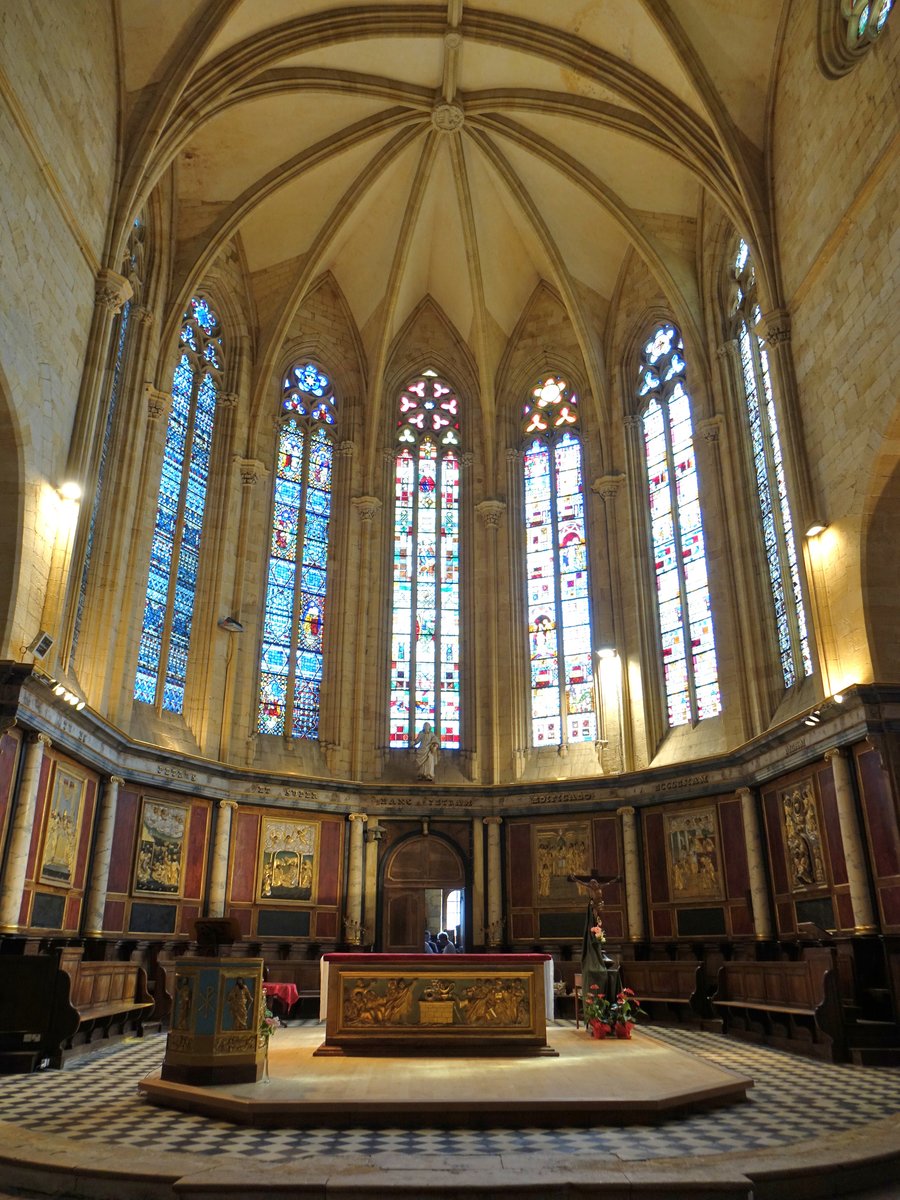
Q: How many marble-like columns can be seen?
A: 8